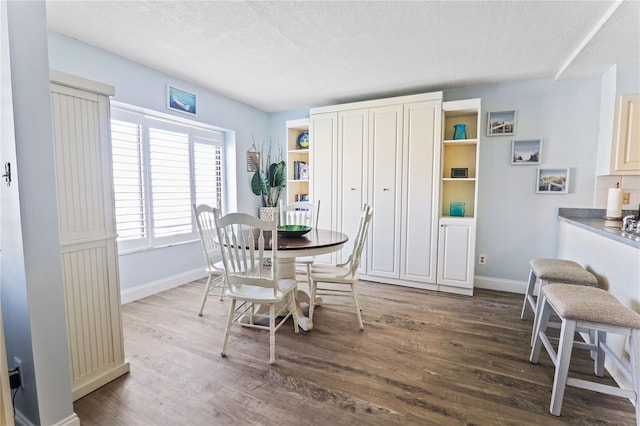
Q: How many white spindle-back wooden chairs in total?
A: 4